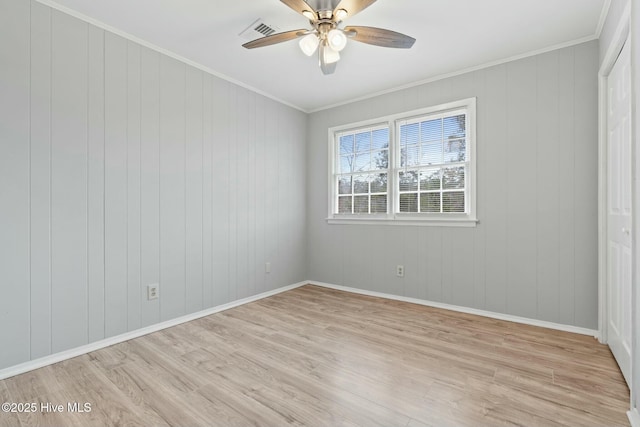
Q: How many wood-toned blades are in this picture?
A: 5